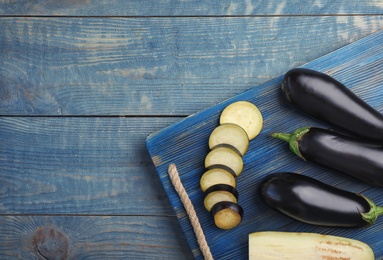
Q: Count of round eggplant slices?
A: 6